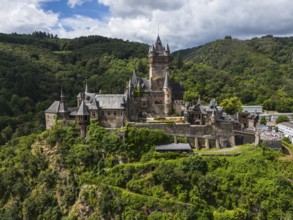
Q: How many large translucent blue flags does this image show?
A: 0